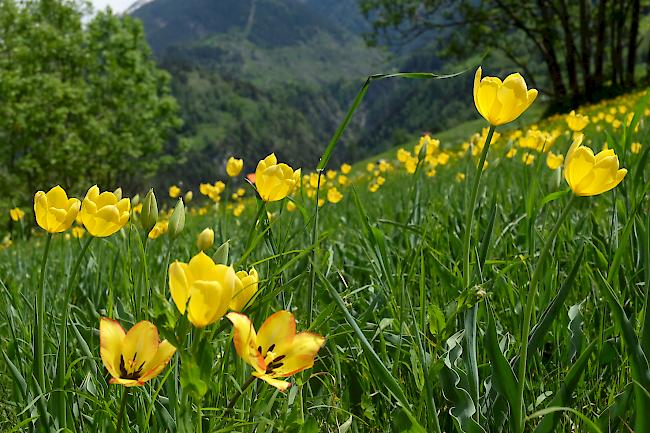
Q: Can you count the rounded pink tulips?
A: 0